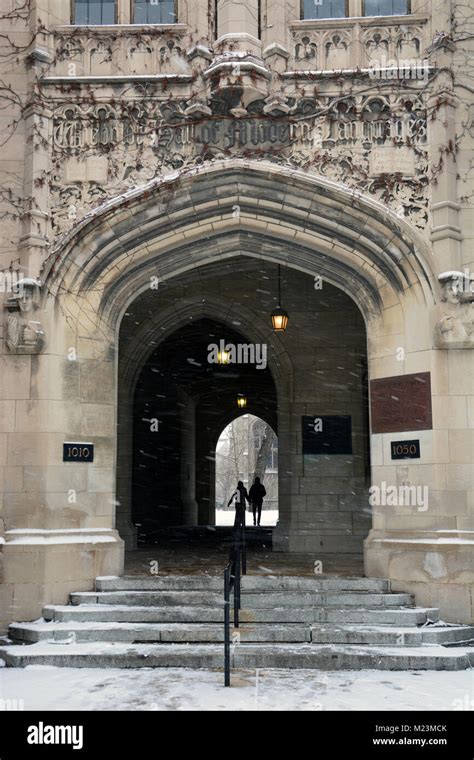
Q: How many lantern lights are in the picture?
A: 3